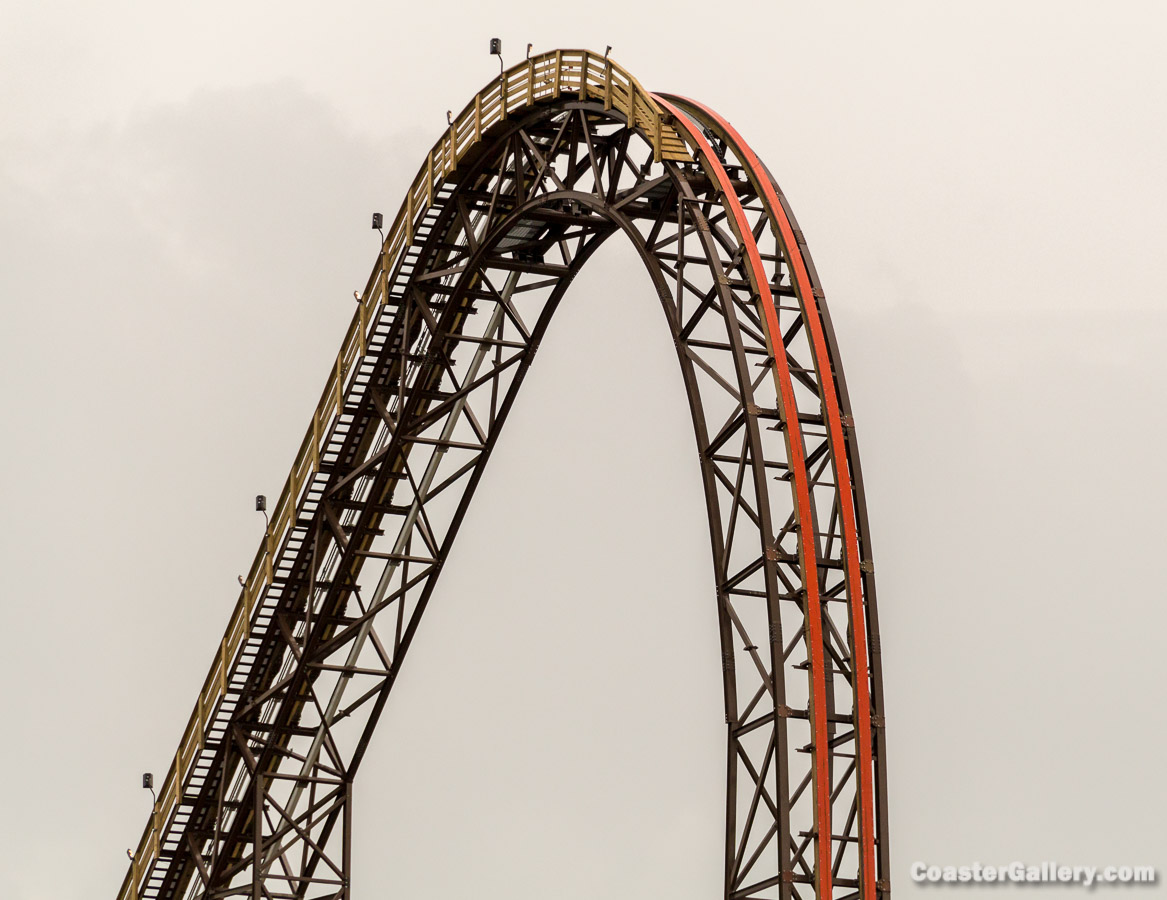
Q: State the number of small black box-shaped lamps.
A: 4